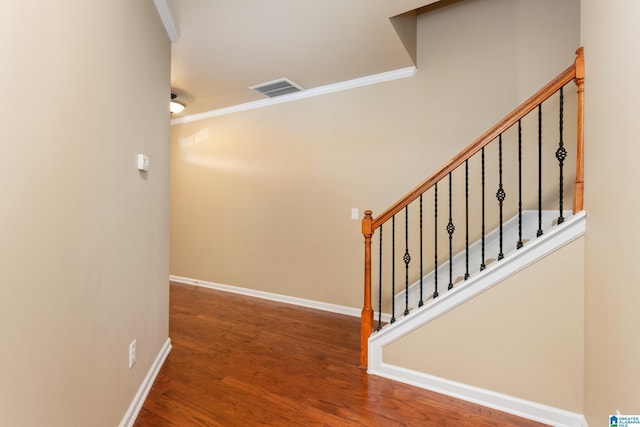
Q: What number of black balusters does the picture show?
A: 12